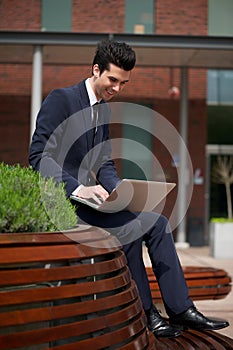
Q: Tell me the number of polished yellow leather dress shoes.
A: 0